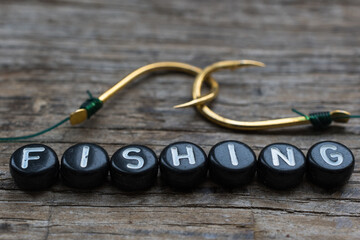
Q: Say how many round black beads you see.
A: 7